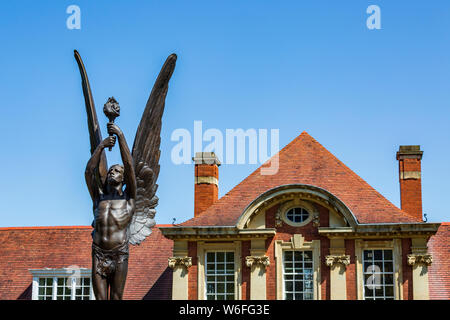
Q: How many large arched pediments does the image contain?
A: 1